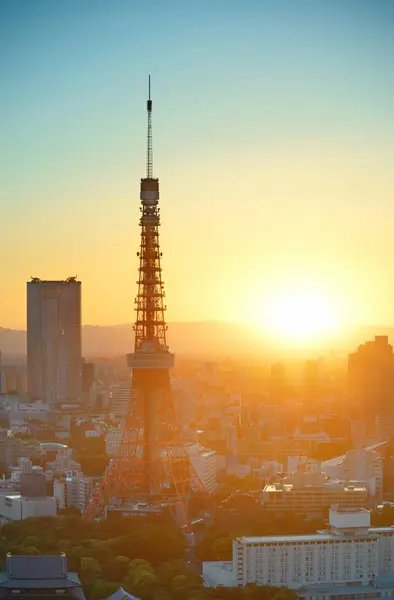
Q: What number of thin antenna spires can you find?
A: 1